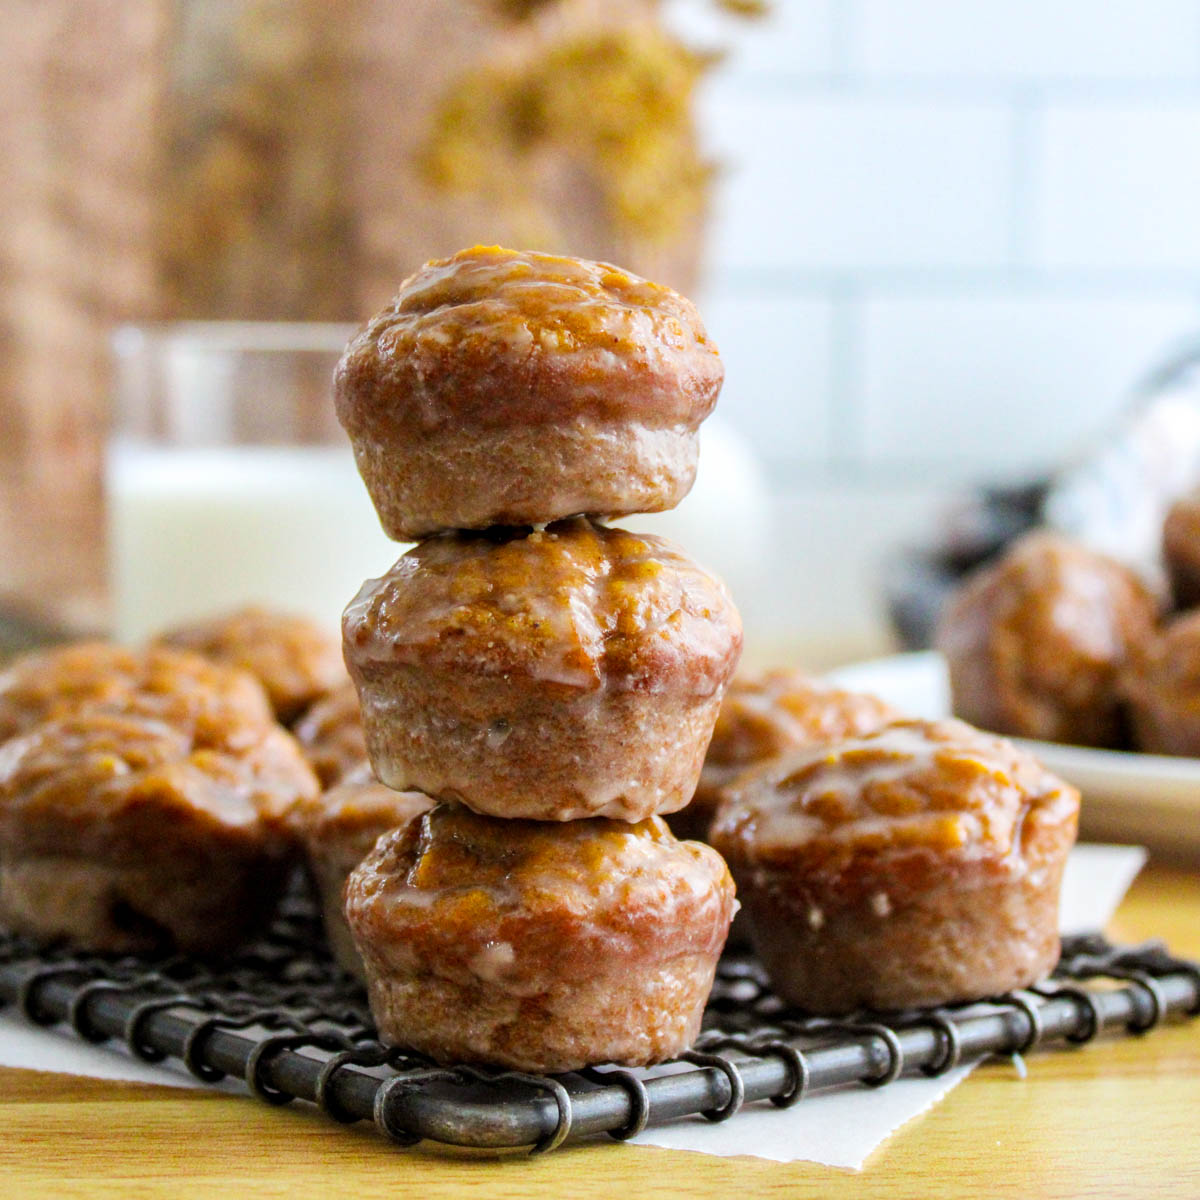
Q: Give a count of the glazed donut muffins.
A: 13